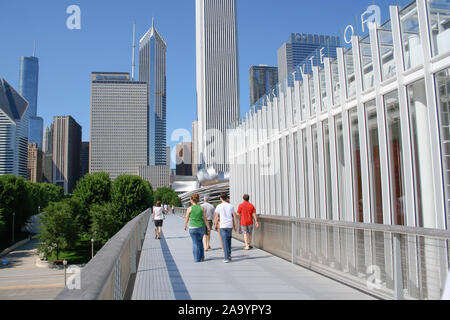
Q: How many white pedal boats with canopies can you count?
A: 0